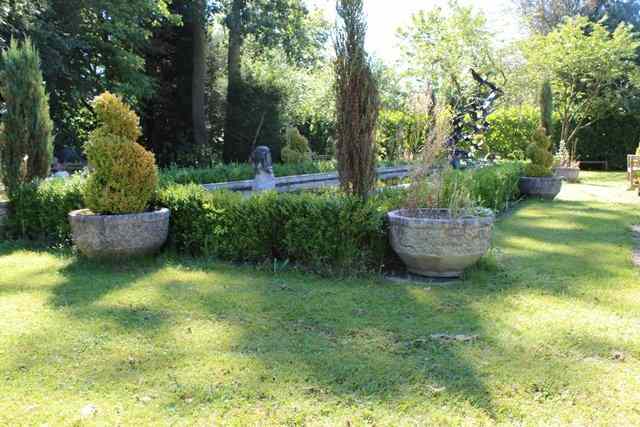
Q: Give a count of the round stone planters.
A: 4